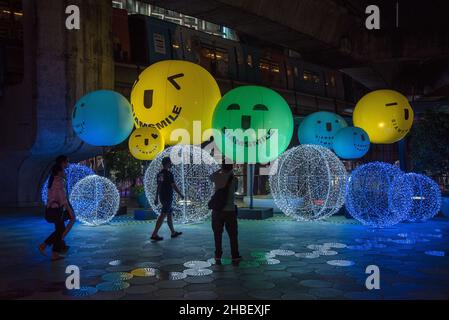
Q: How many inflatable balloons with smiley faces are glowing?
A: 7